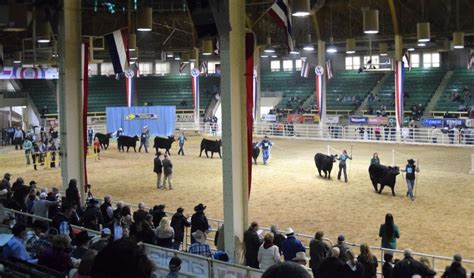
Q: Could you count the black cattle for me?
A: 7